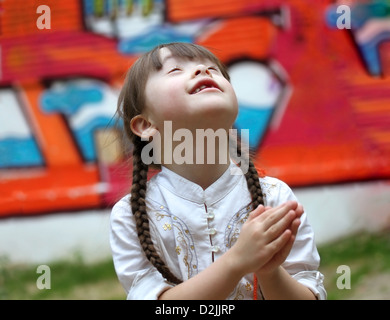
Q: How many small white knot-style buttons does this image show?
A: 3